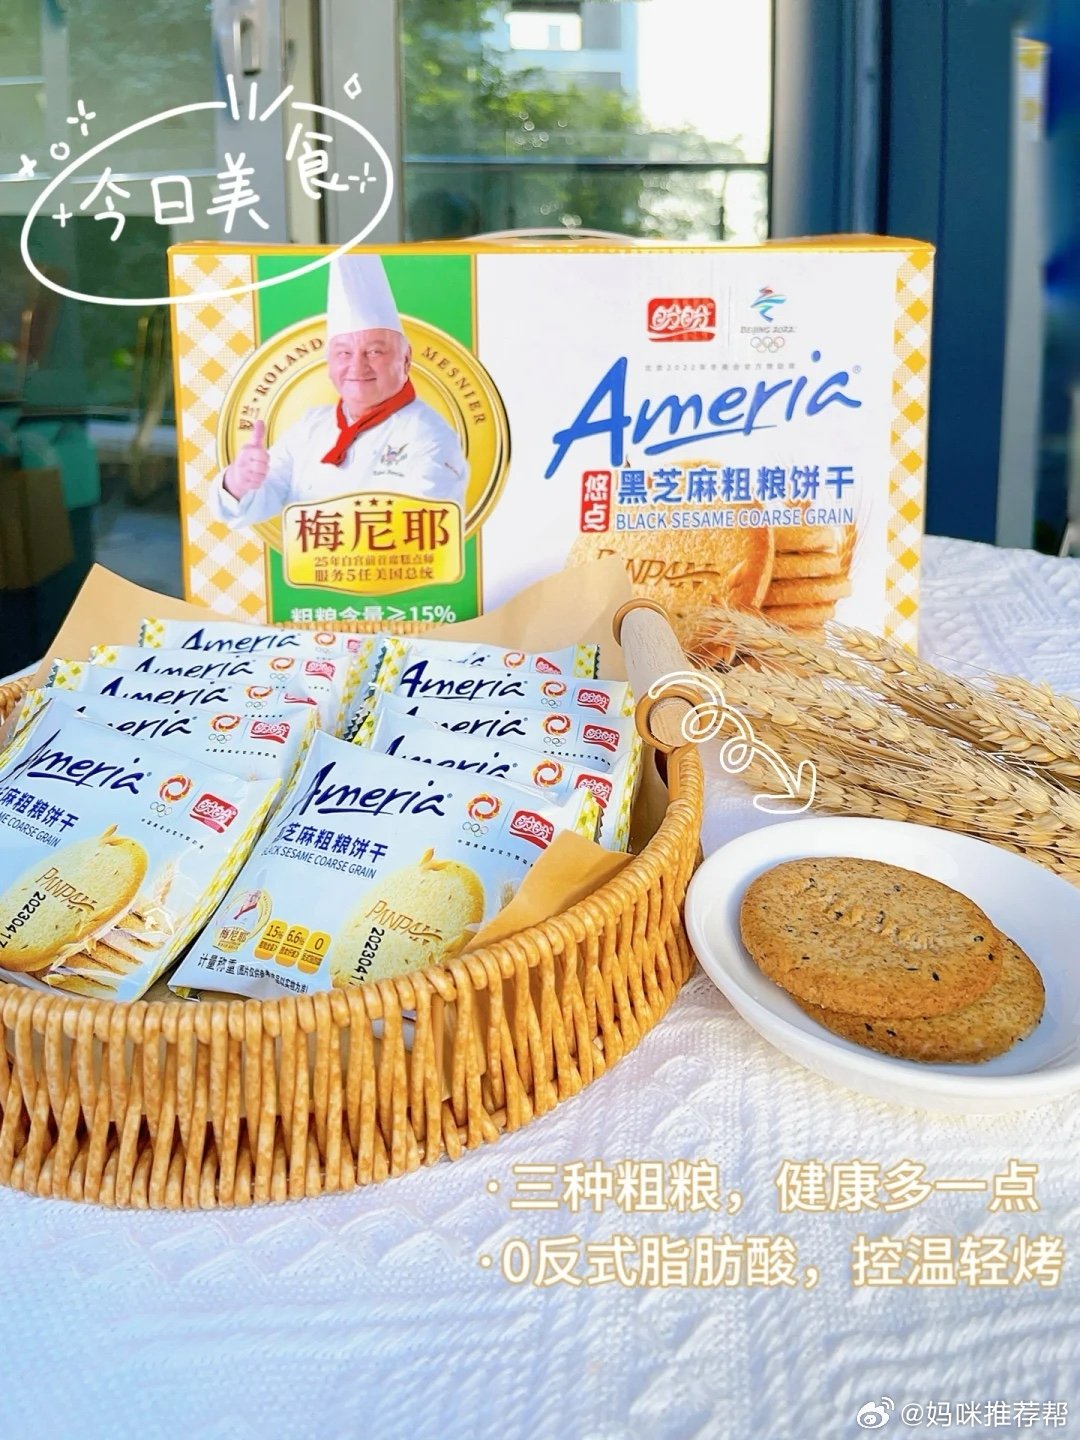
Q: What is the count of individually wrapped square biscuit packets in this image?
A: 10